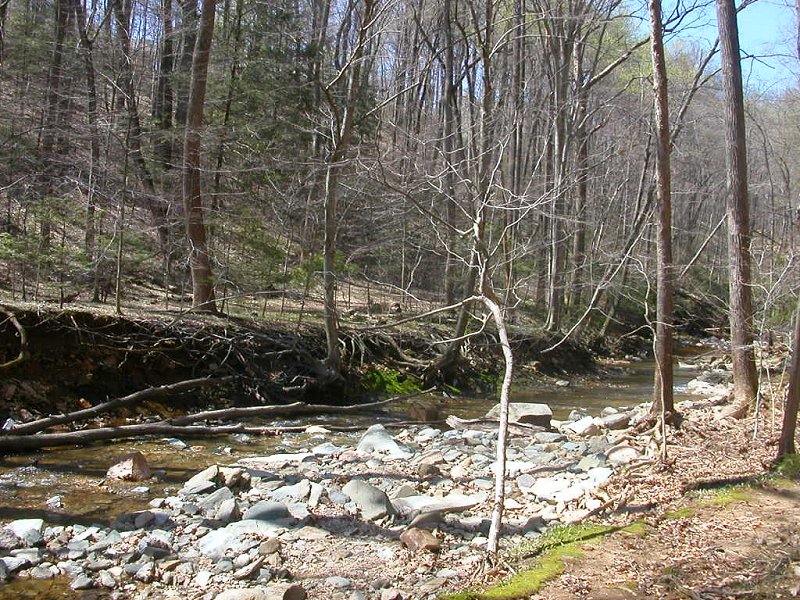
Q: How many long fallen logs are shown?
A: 2